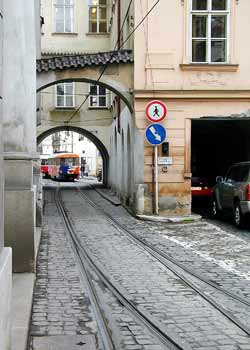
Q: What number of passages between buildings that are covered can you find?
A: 2